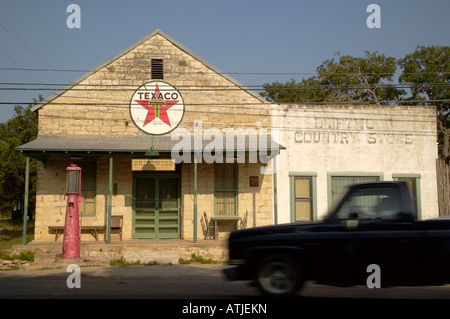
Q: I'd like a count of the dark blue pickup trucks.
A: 1